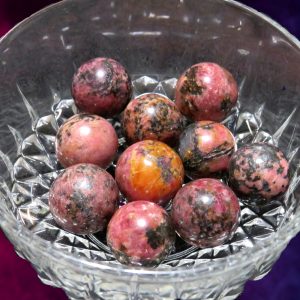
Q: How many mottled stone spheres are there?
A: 10